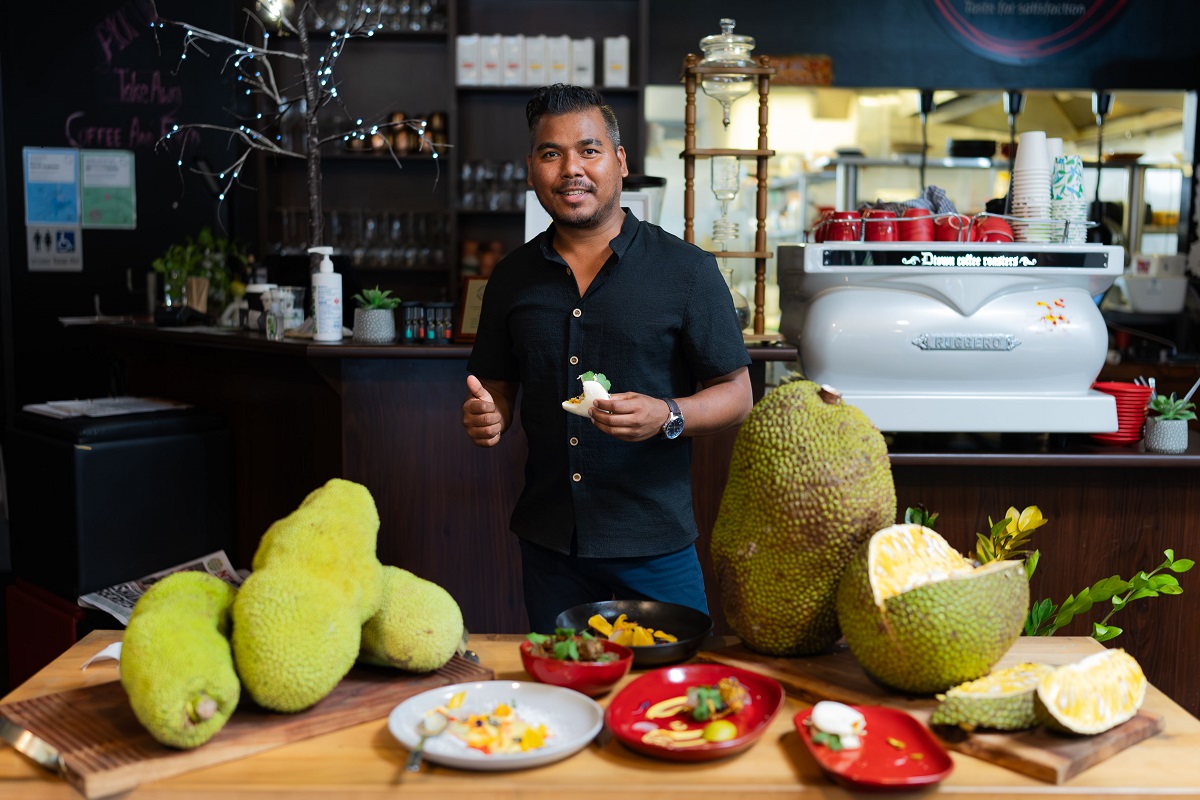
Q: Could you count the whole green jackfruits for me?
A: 4